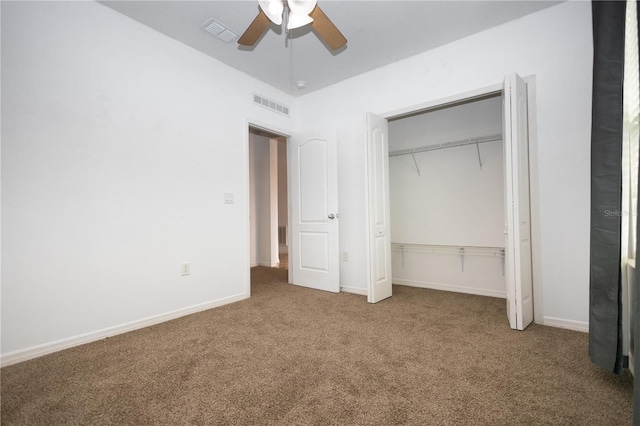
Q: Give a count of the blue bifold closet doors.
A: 0